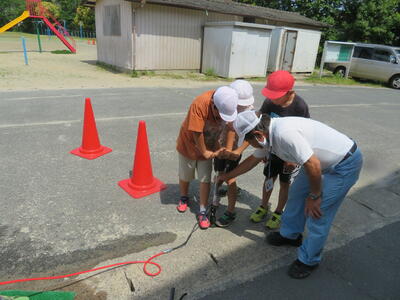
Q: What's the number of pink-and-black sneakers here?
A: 2